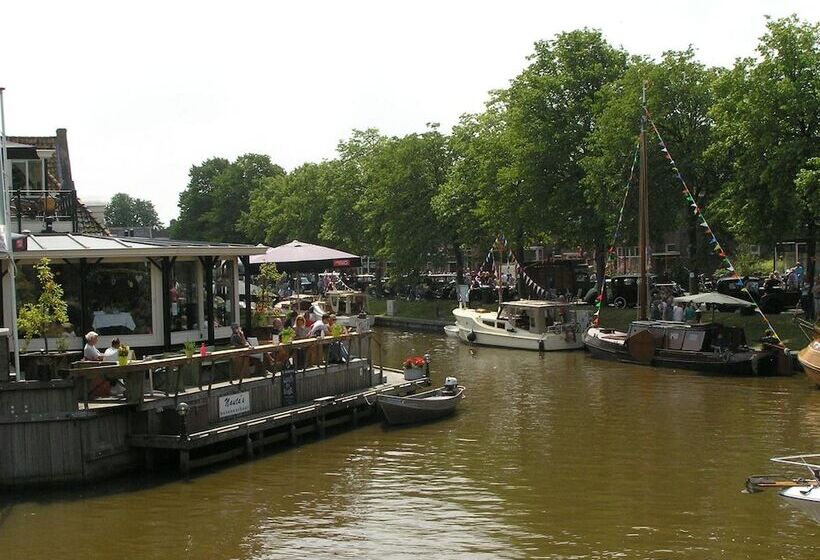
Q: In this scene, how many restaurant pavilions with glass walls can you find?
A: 1